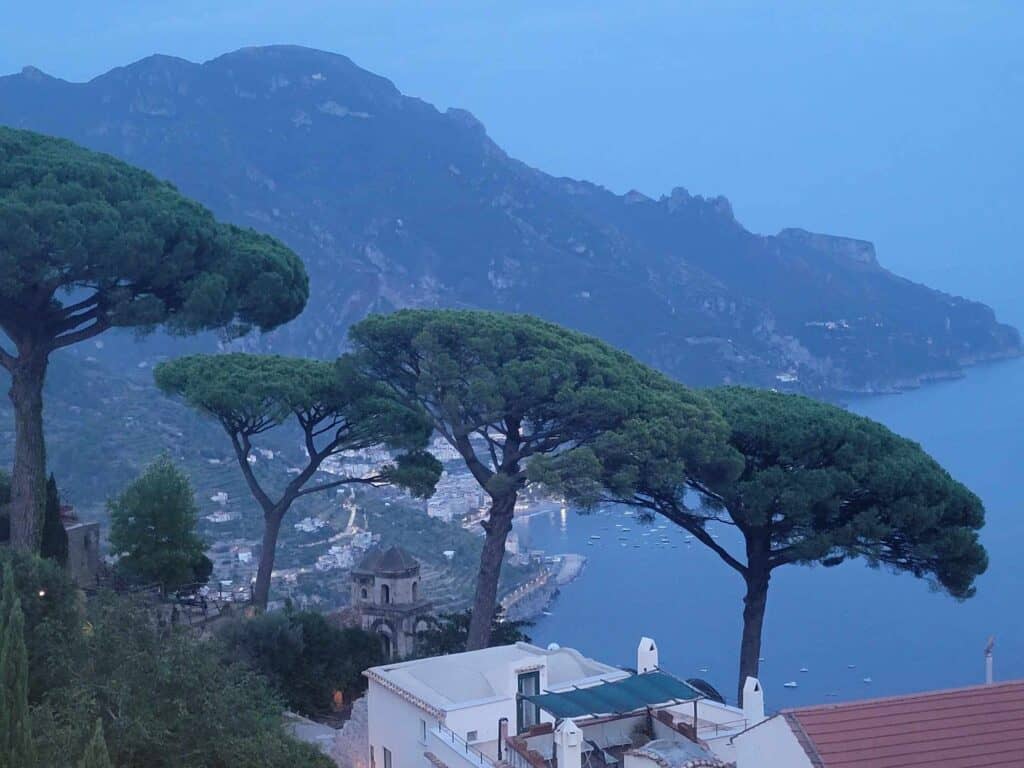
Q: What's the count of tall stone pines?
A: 4